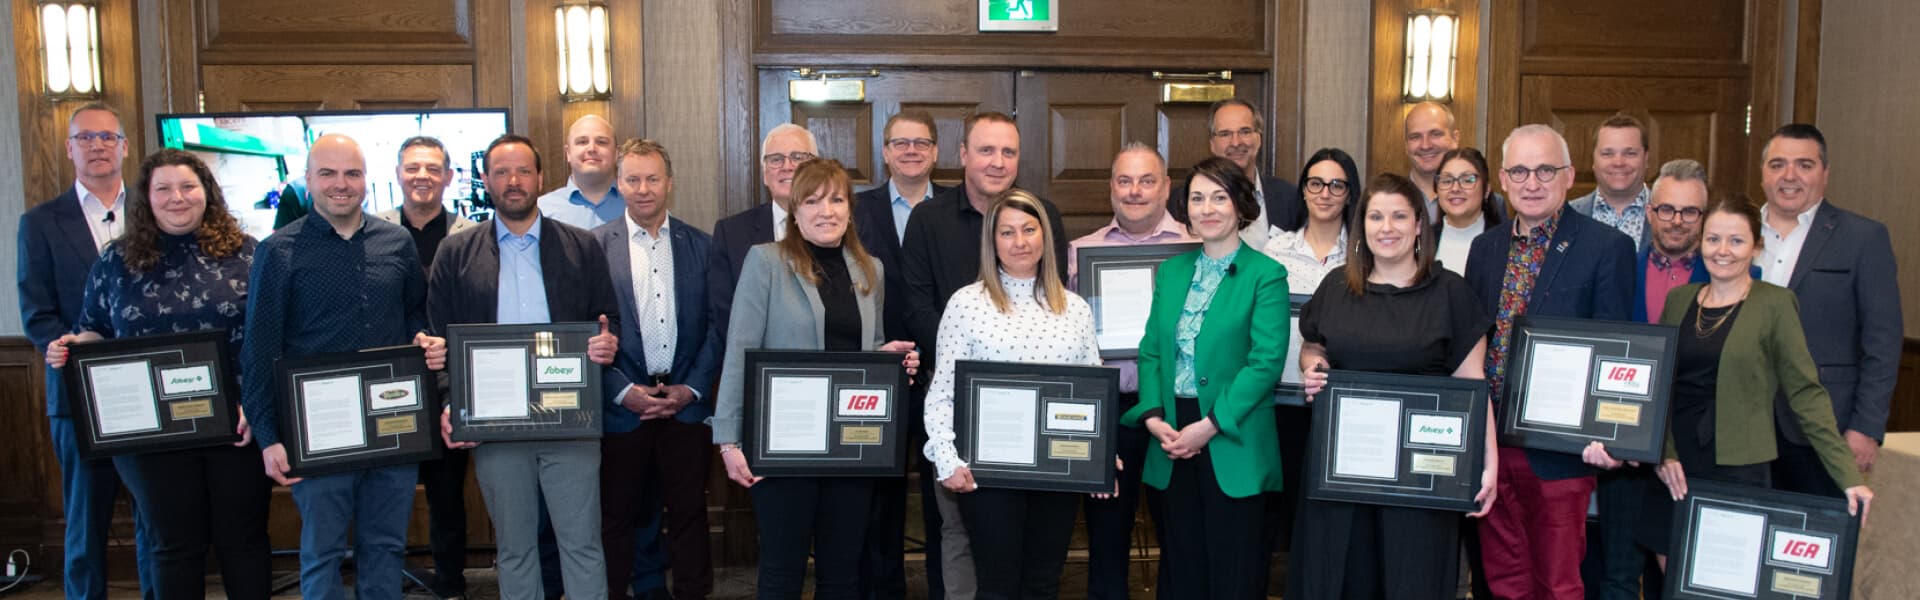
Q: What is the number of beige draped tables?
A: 1